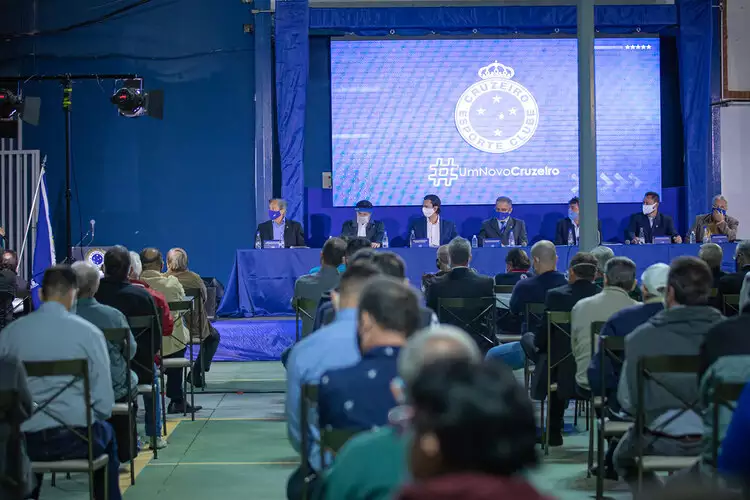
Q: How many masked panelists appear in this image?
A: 7